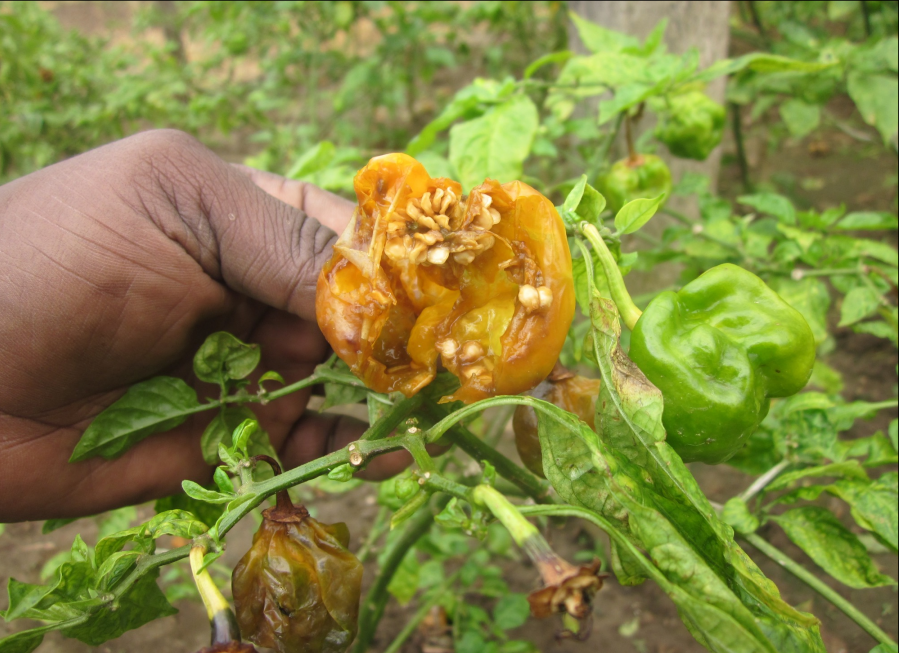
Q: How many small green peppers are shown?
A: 2